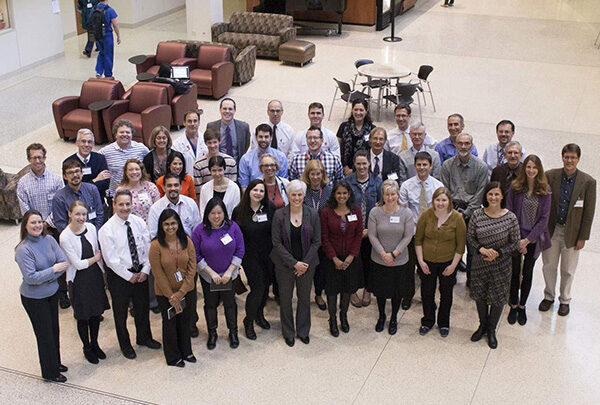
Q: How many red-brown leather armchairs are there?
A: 6